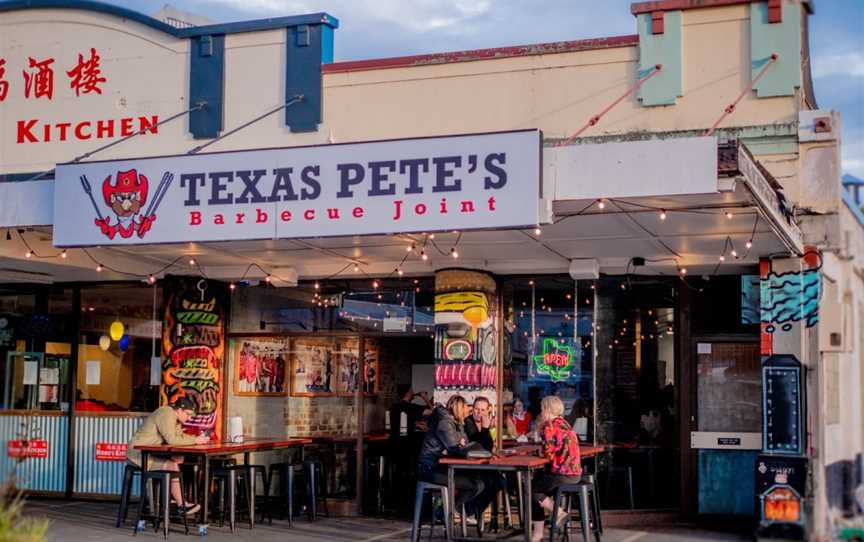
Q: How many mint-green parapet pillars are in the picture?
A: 2